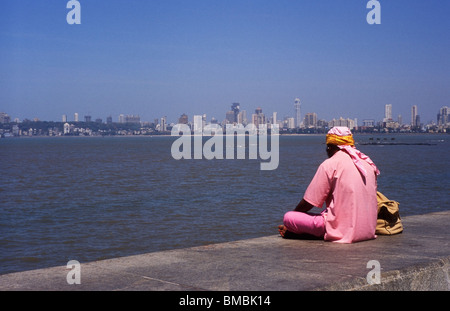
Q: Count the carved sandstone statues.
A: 0